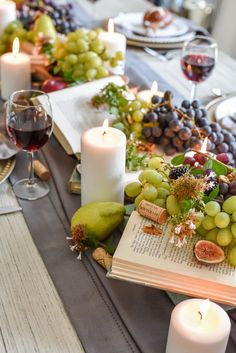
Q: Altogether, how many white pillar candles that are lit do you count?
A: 6